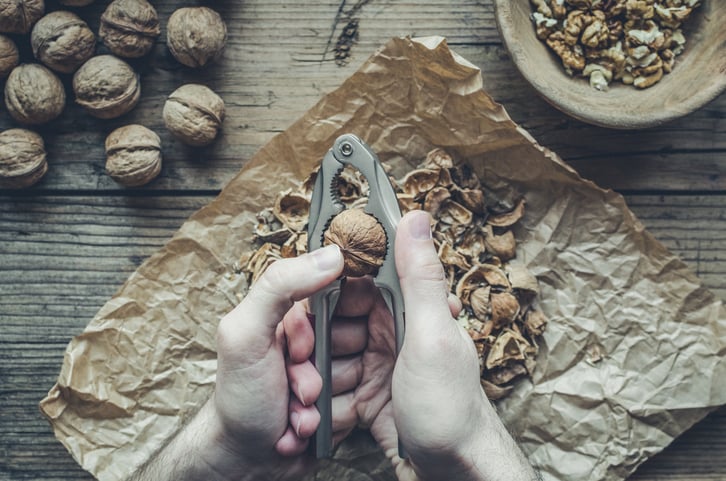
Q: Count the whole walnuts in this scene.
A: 12